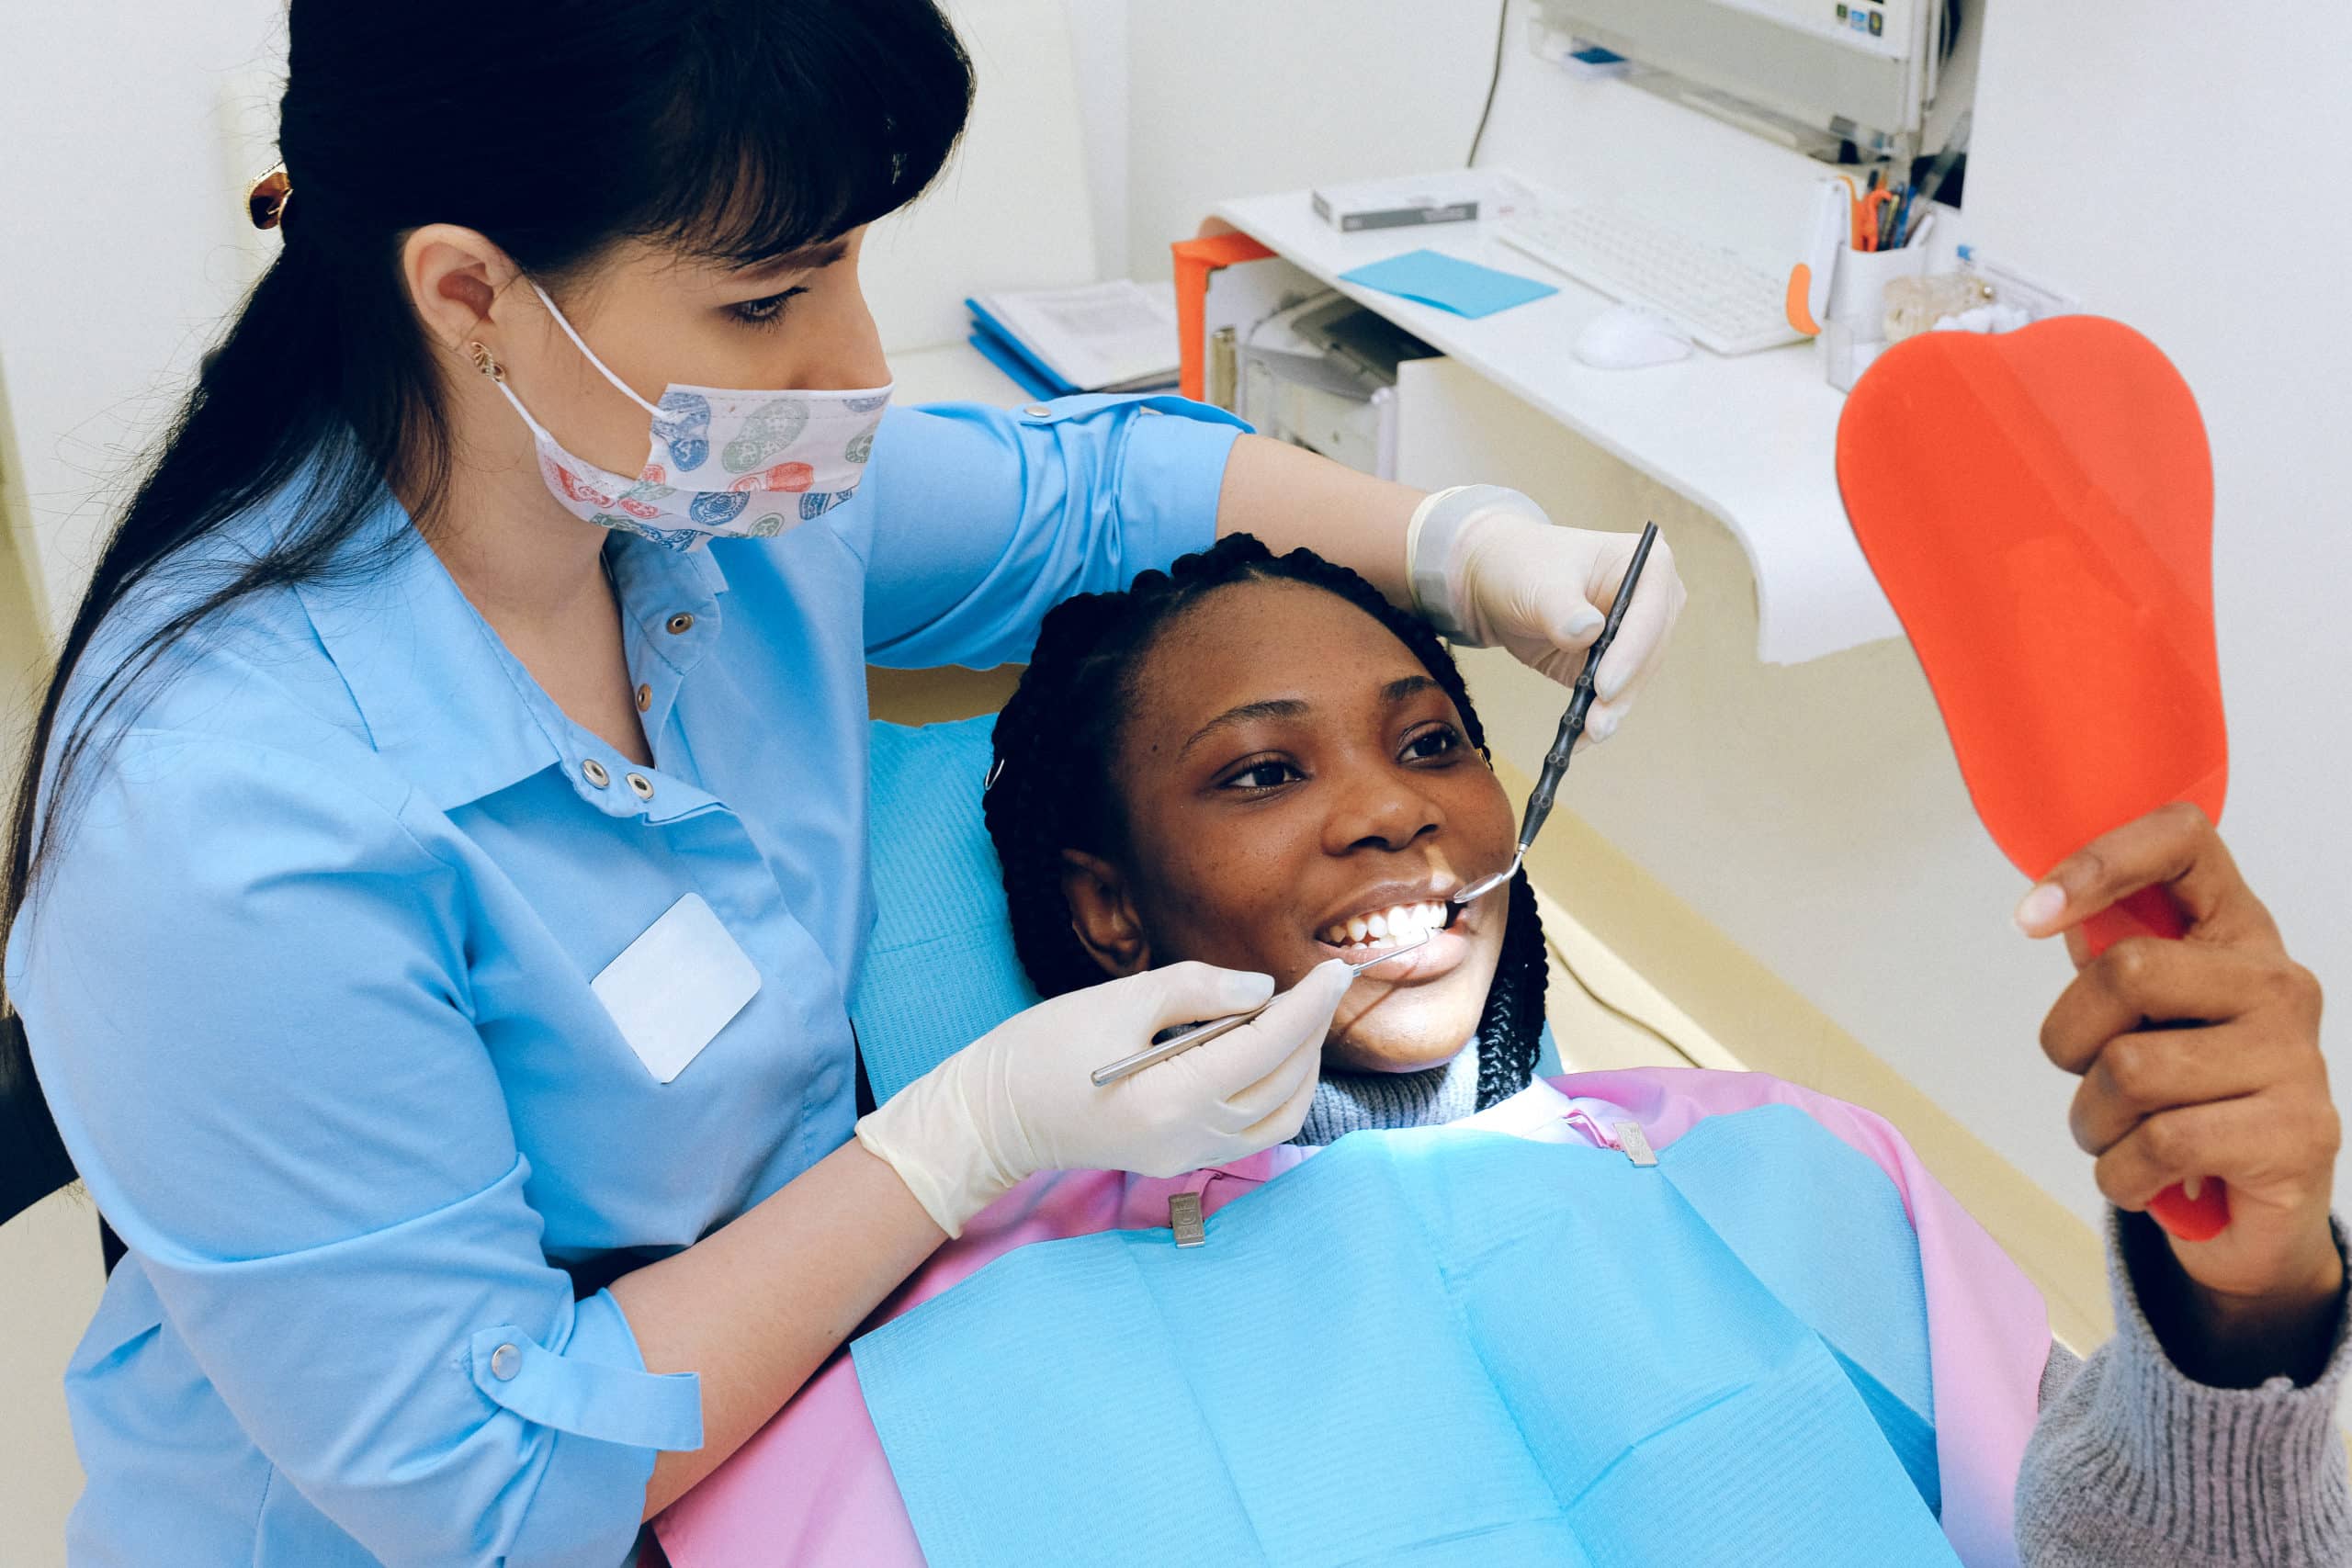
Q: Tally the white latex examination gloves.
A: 2